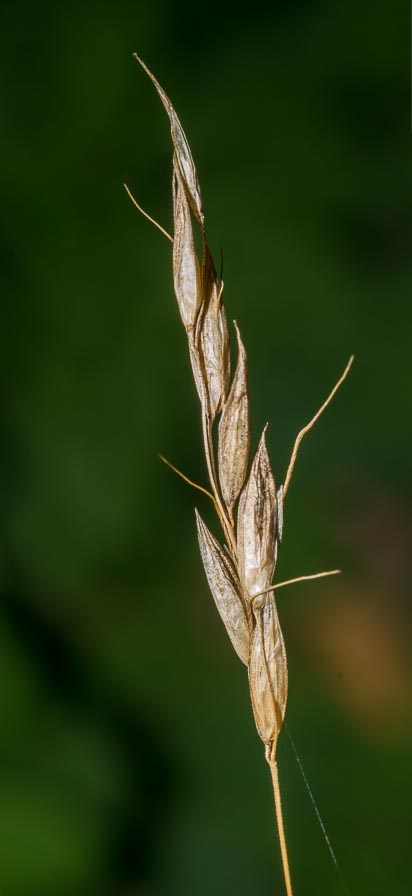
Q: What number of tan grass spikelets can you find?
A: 7